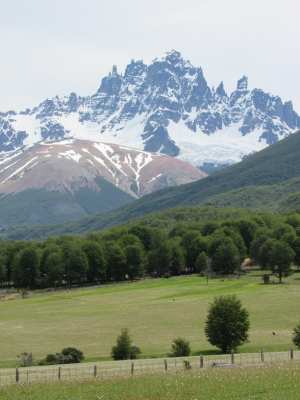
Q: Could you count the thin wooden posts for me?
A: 9